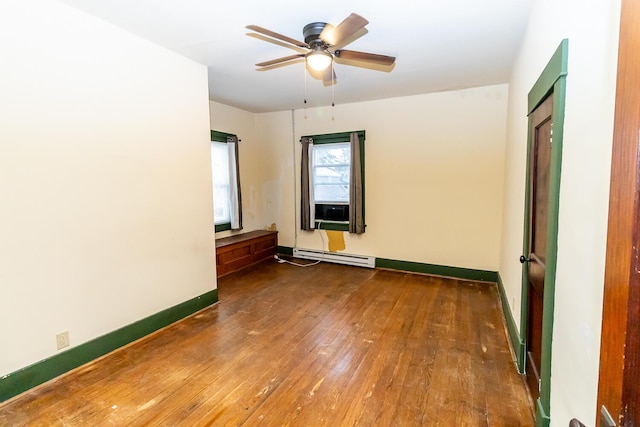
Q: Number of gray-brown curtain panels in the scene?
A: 3